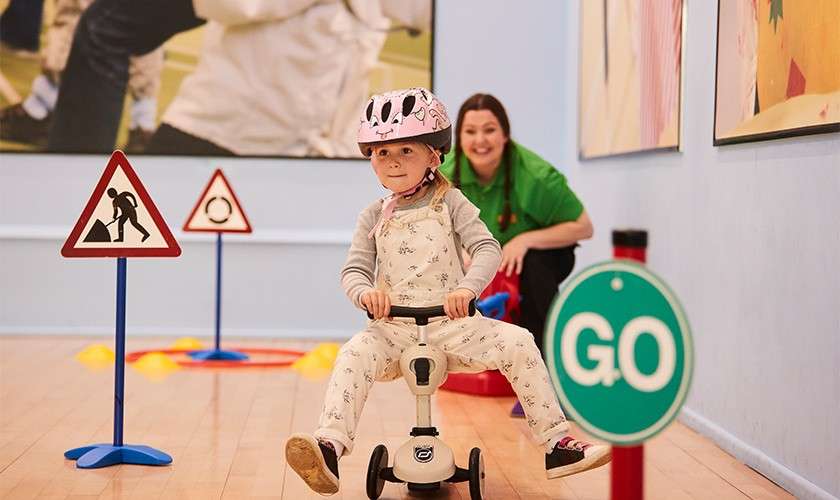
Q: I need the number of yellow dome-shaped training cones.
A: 5